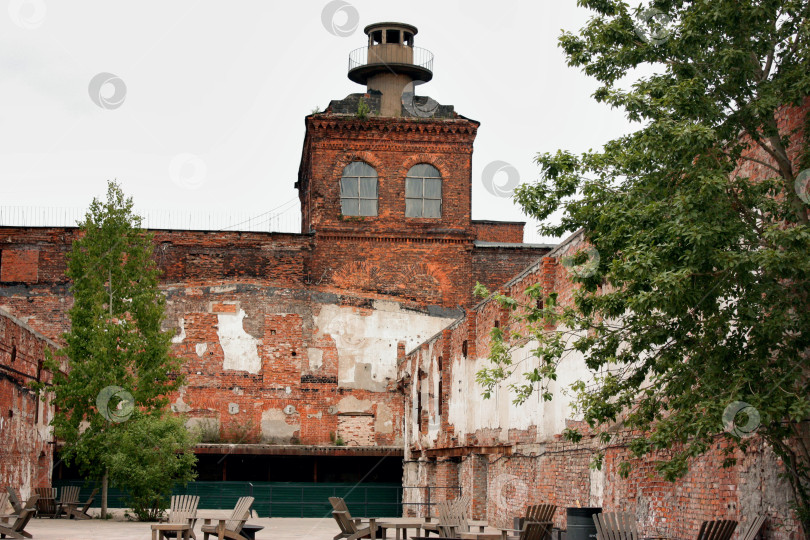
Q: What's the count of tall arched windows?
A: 2